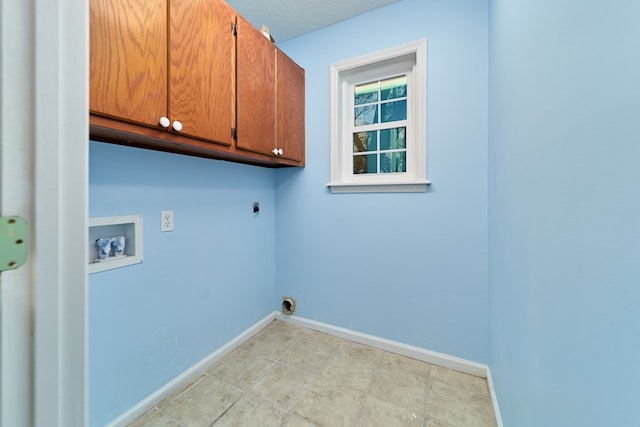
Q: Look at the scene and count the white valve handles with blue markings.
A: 2